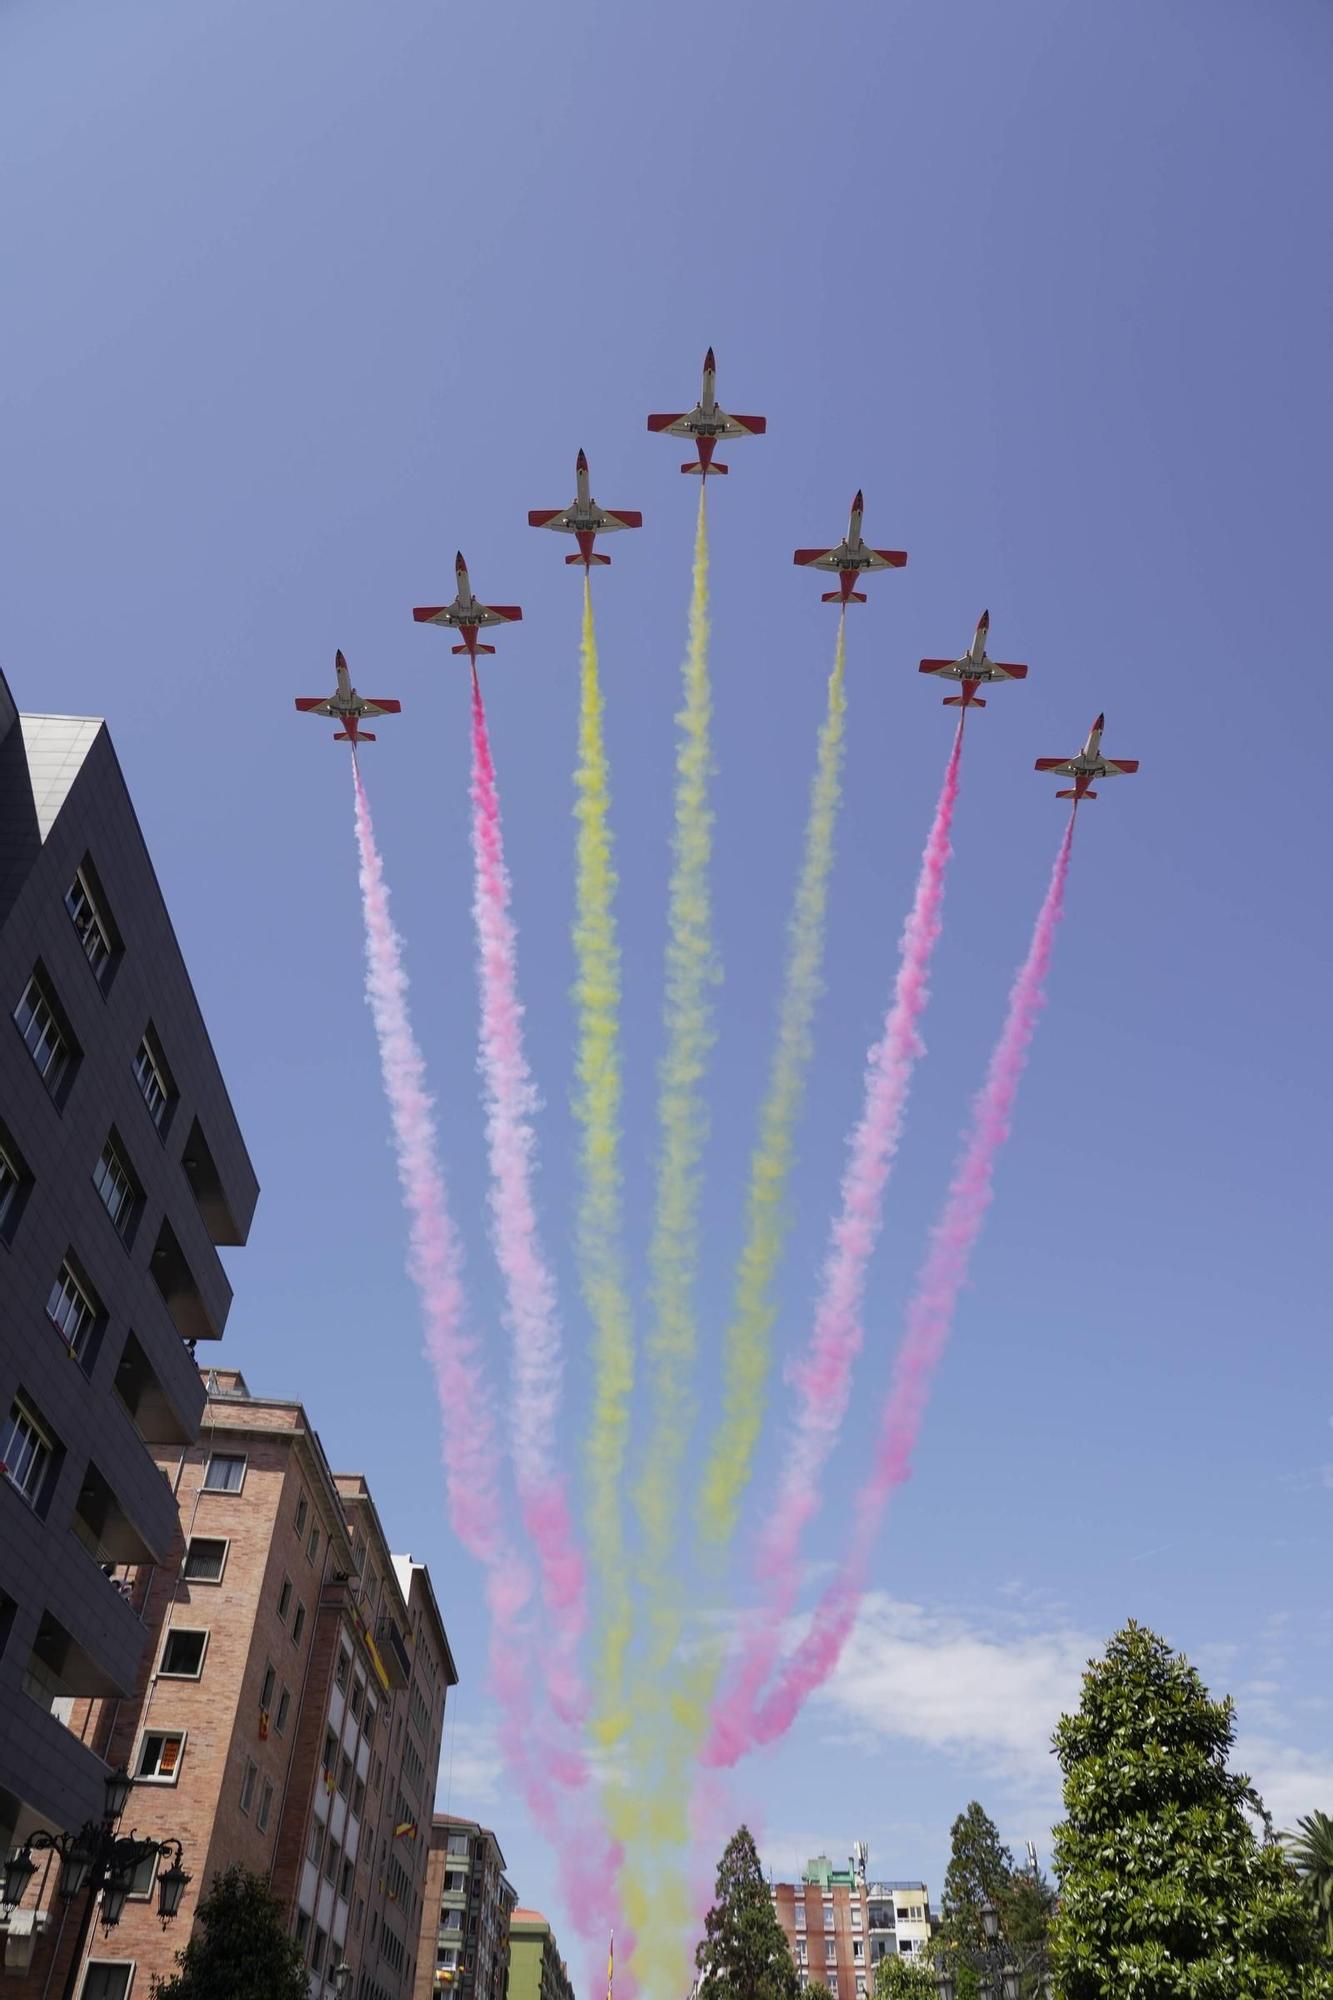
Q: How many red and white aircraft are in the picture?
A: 7